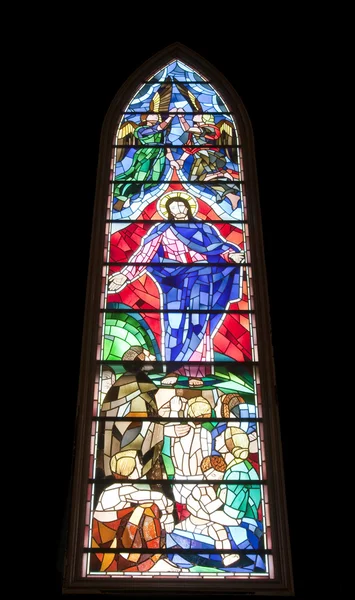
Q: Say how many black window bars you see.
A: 11